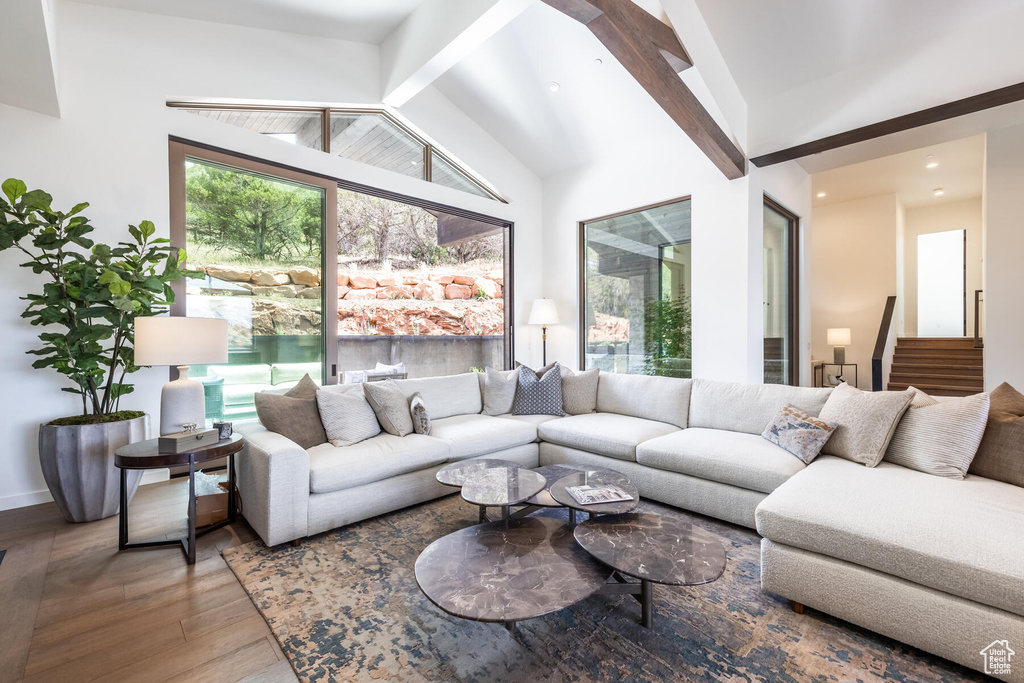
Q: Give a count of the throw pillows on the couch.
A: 12